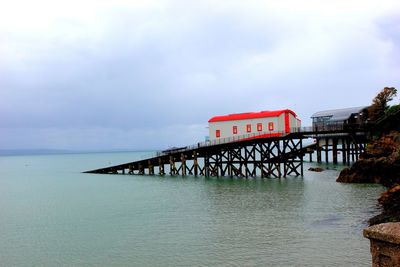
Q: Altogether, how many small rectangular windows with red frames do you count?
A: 5